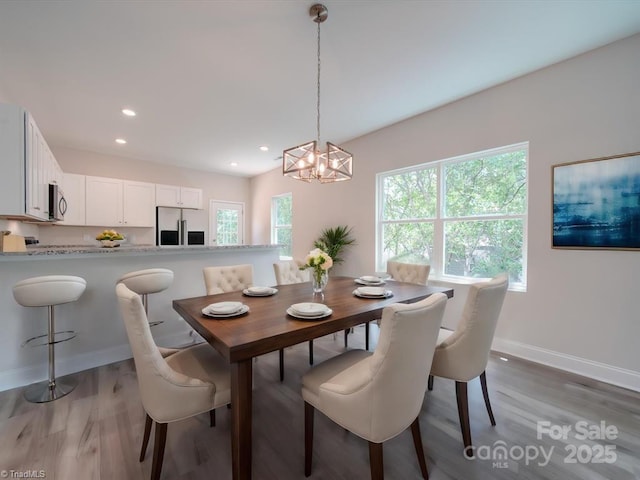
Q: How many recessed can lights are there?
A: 4